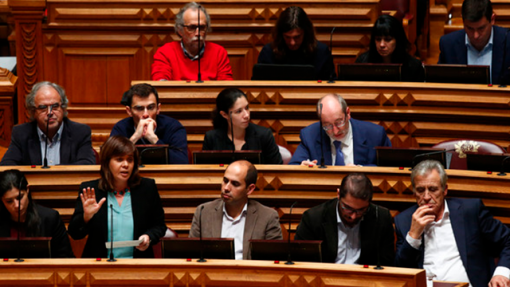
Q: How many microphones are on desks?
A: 14